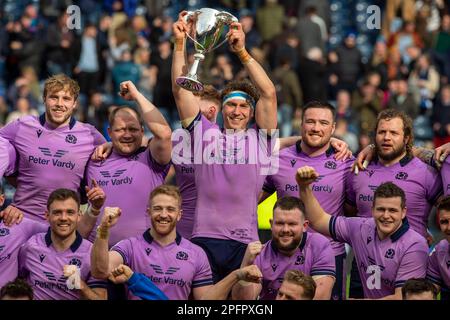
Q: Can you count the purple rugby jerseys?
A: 14